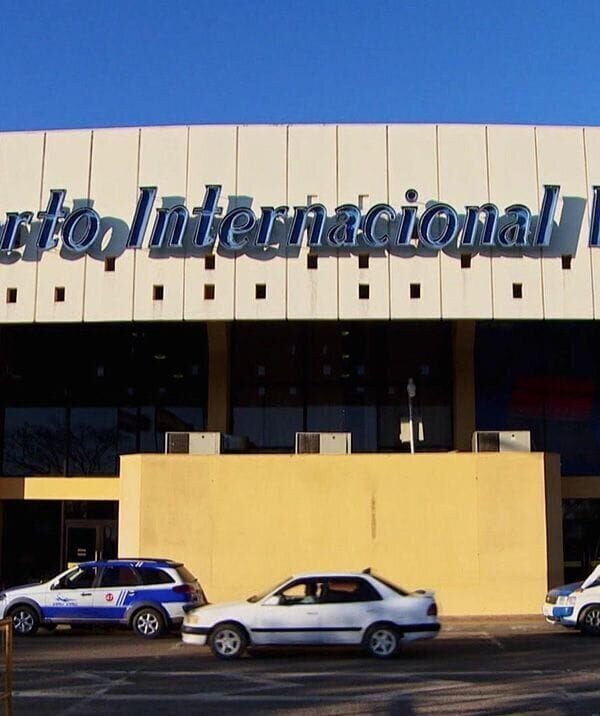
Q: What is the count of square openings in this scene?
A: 14